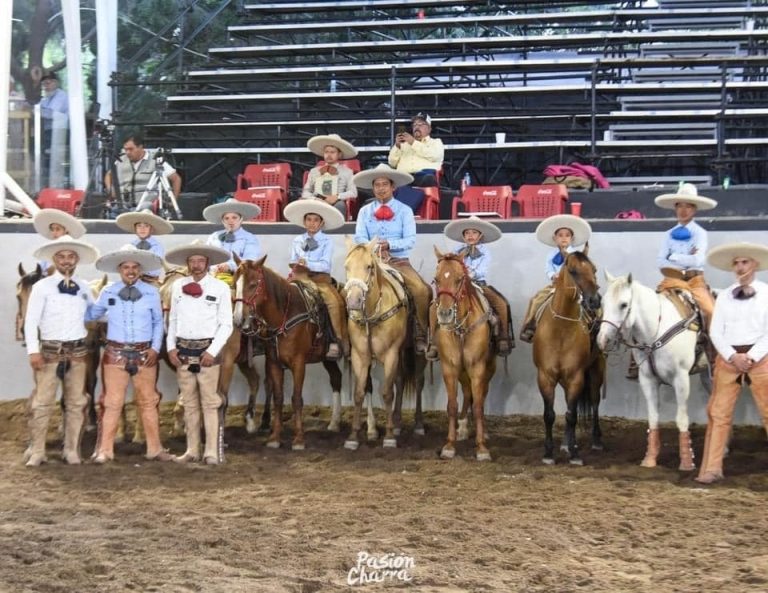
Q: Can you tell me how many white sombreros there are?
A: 13